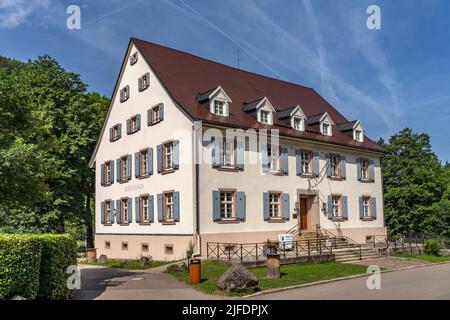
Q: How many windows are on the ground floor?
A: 8